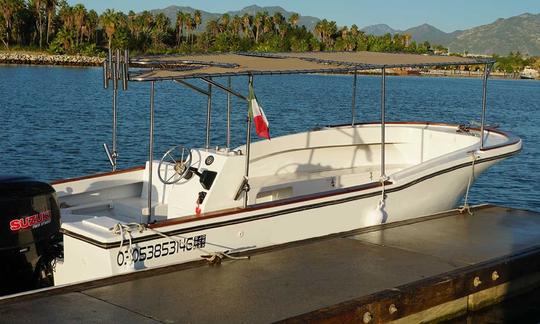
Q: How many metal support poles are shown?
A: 8